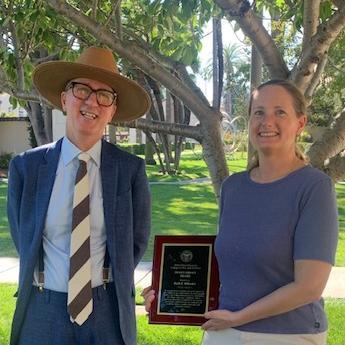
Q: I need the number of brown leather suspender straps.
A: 2